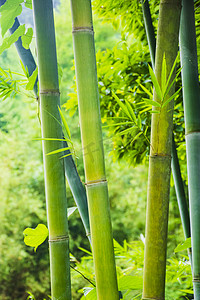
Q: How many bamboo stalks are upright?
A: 4